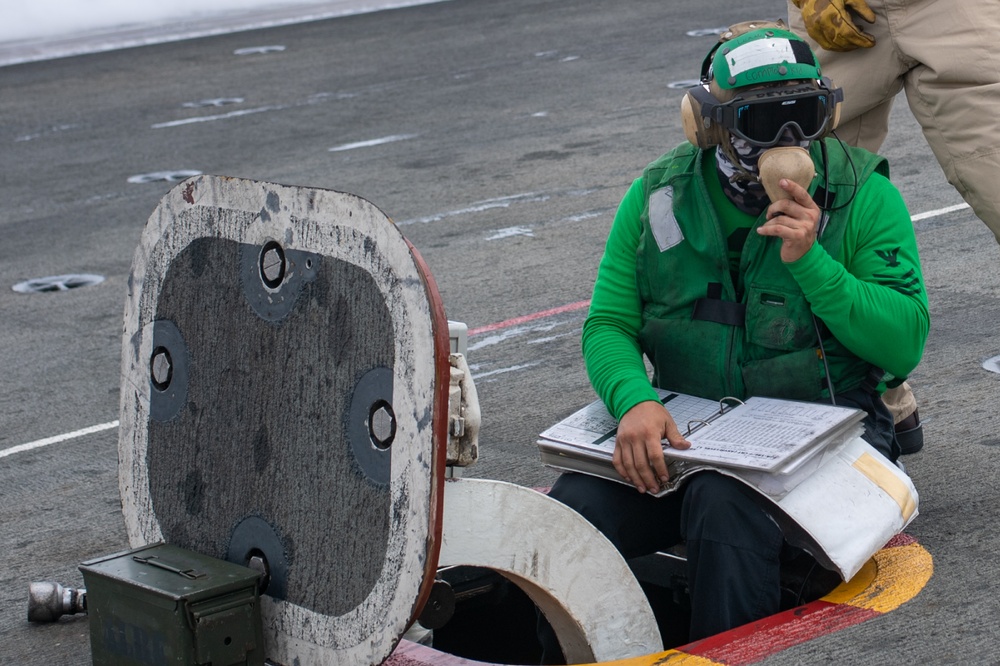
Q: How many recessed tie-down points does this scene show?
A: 7